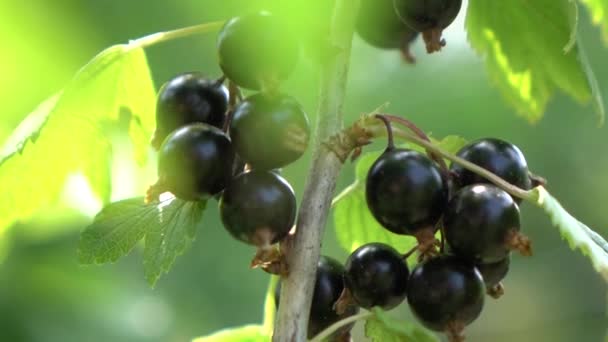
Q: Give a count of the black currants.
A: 14